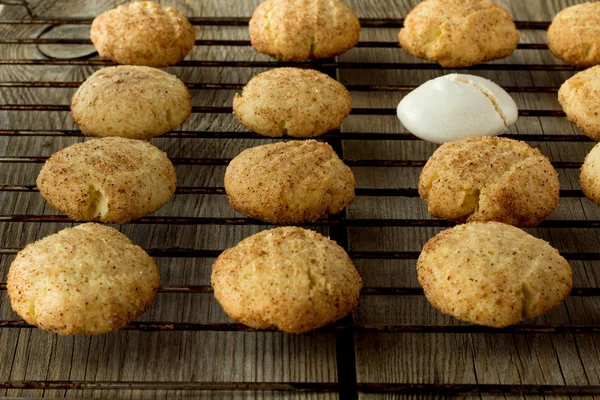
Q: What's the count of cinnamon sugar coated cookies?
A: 14